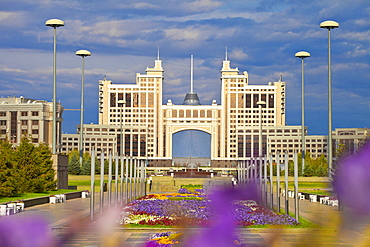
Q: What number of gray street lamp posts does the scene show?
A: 6